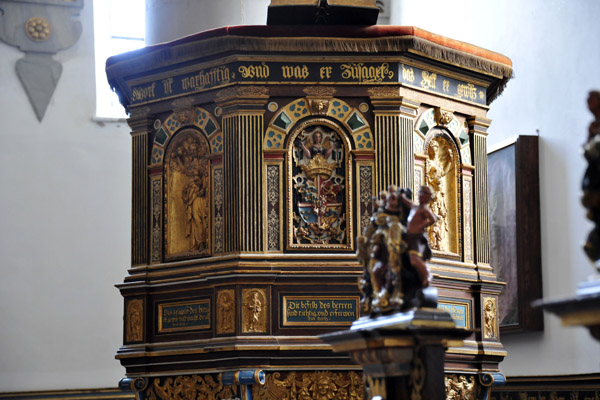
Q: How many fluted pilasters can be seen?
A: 4